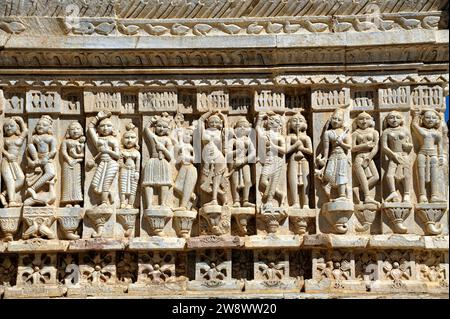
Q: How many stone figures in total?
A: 15